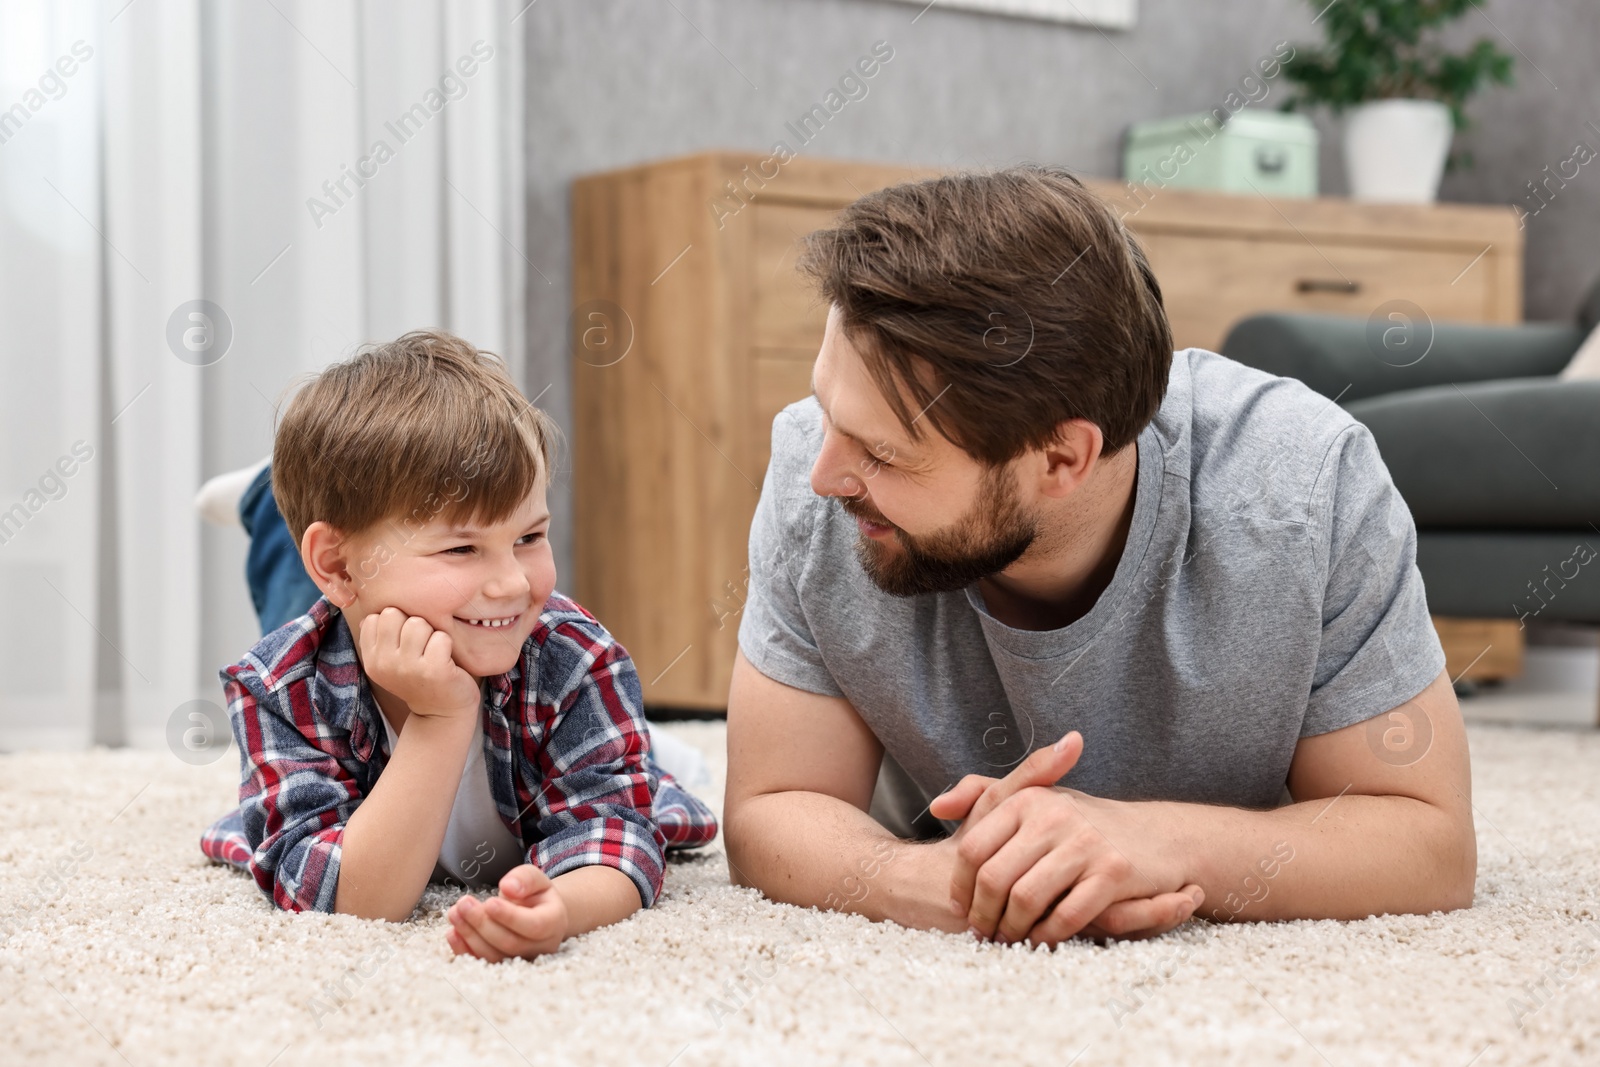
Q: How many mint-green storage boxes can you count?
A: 1